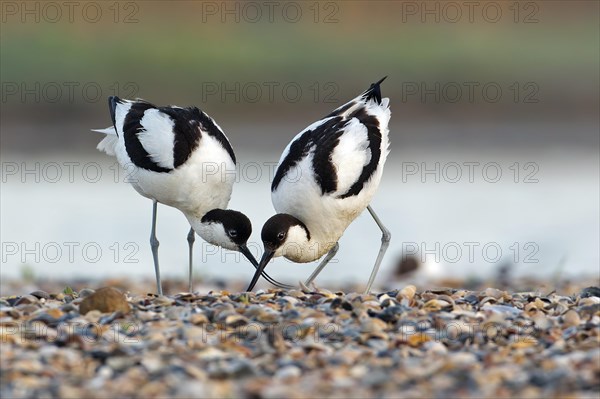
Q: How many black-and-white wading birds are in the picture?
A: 2